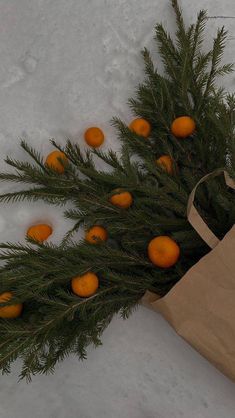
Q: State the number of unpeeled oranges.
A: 11